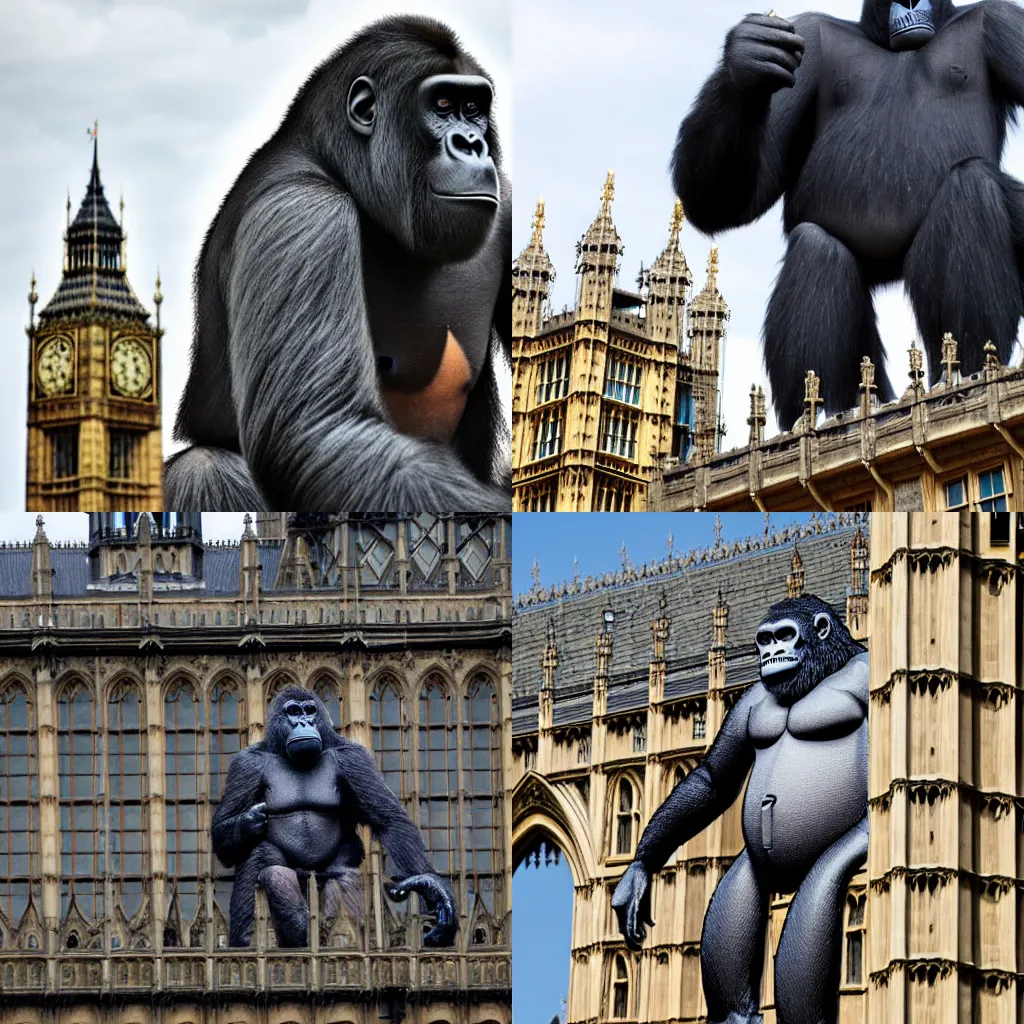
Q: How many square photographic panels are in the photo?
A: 4